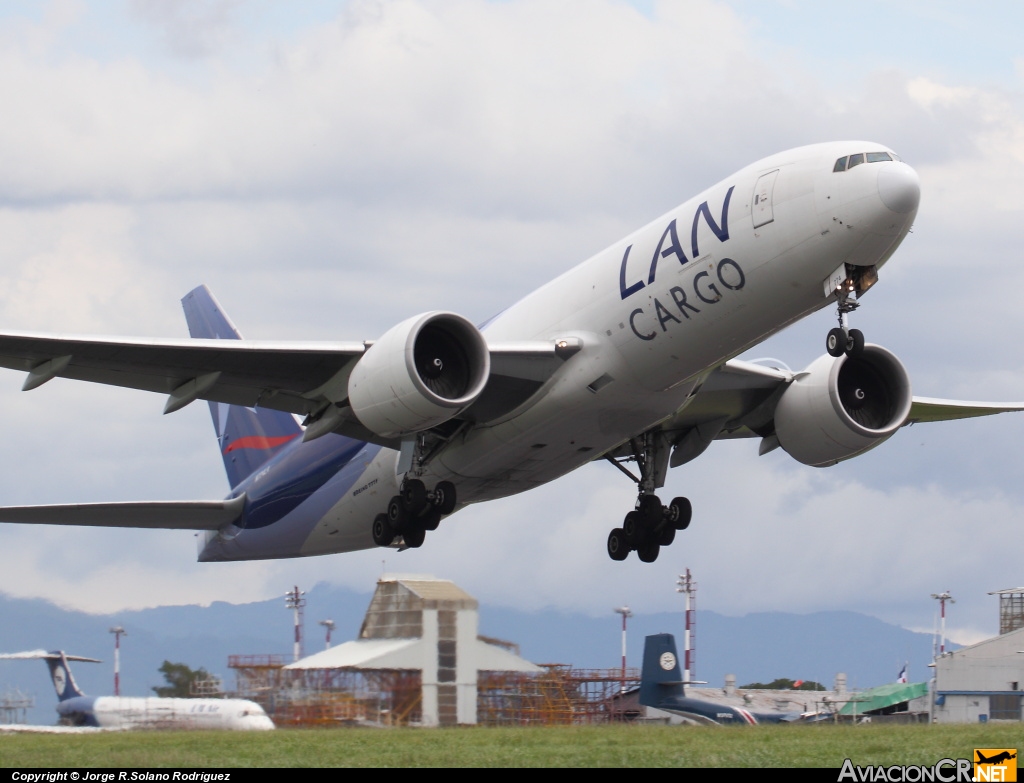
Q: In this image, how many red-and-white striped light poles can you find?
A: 6